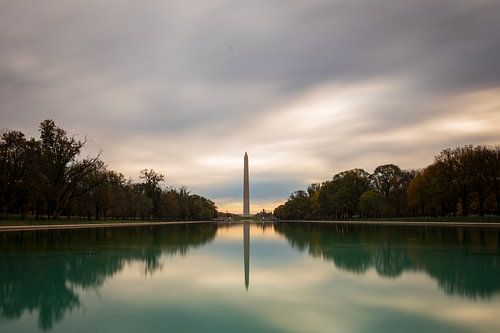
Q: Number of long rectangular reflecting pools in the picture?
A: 1